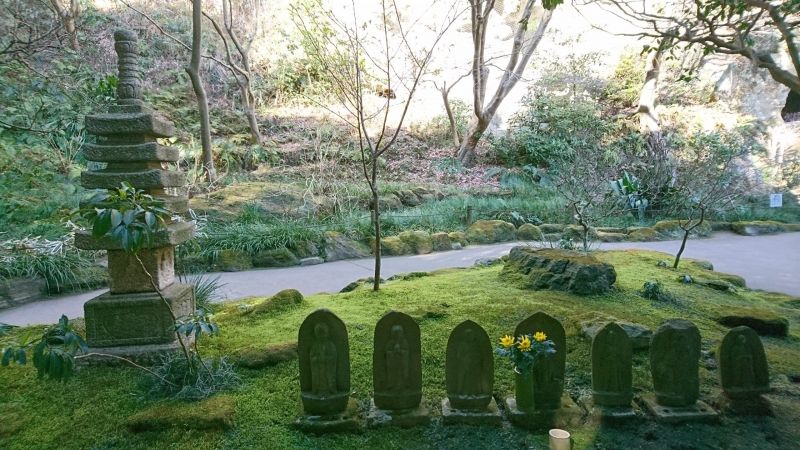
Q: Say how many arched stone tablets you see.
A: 7